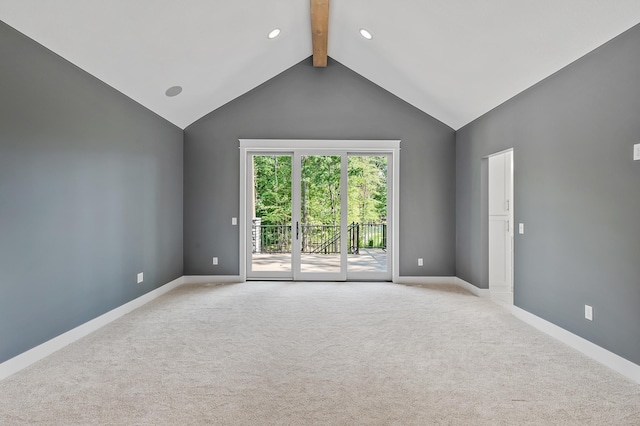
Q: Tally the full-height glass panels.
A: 3